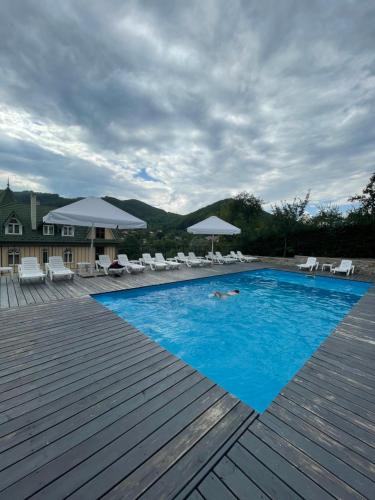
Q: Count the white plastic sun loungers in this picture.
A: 14